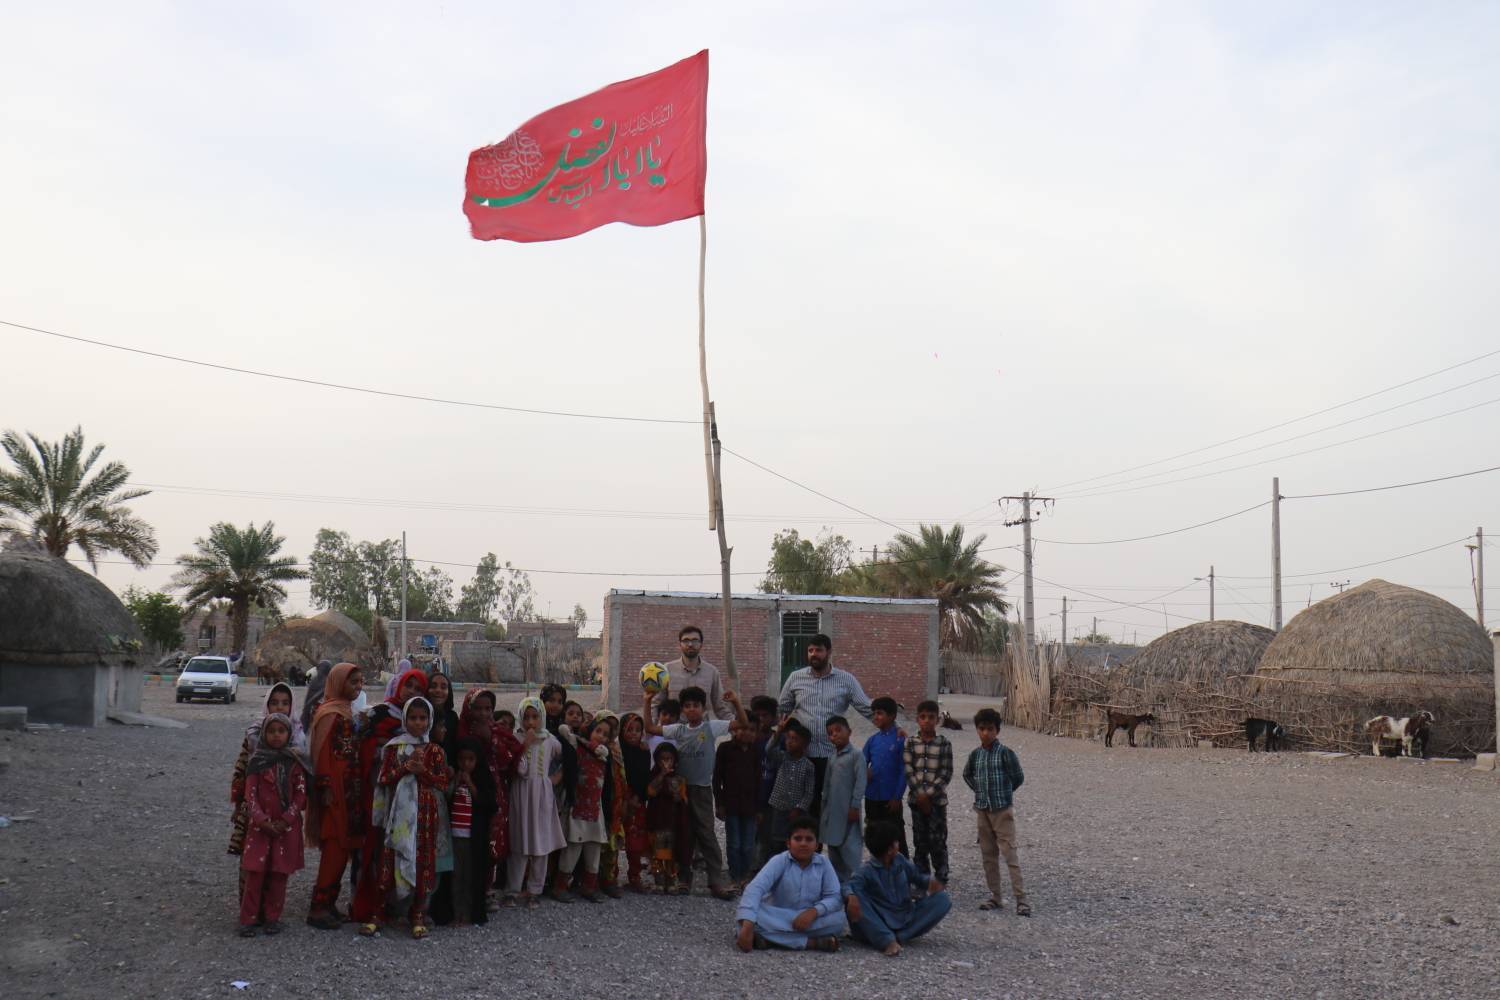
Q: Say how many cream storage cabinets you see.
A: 0